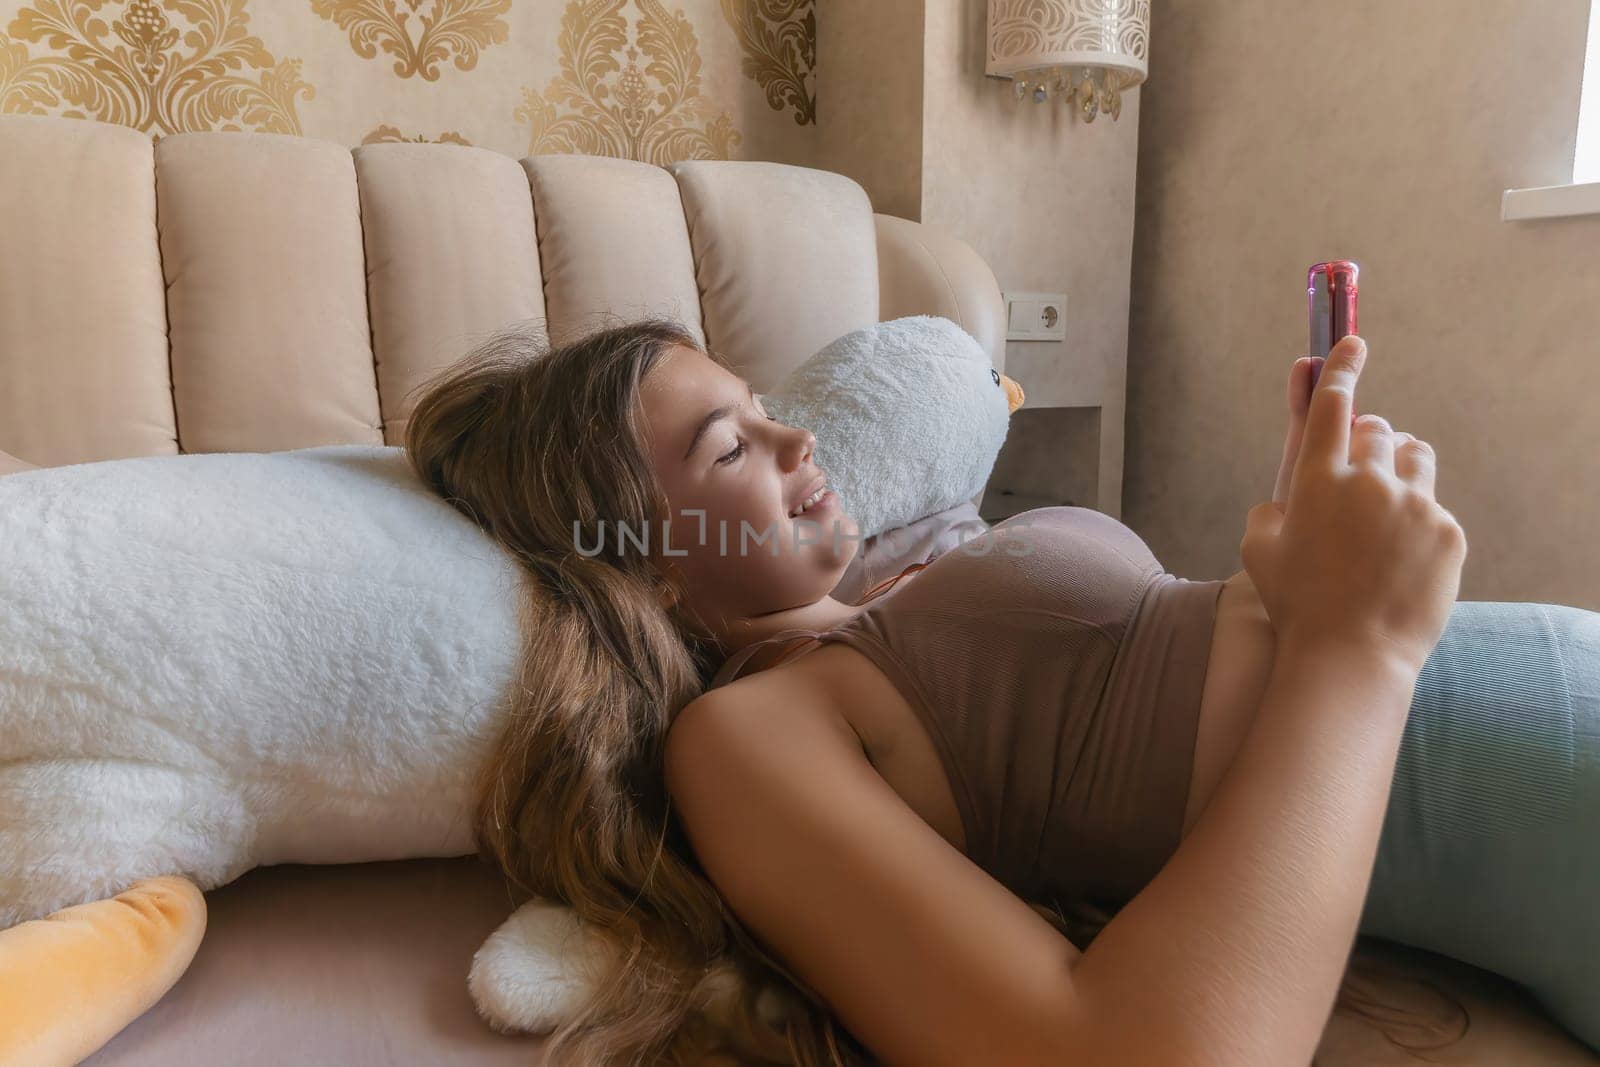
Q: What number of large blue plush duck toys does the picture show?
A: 0